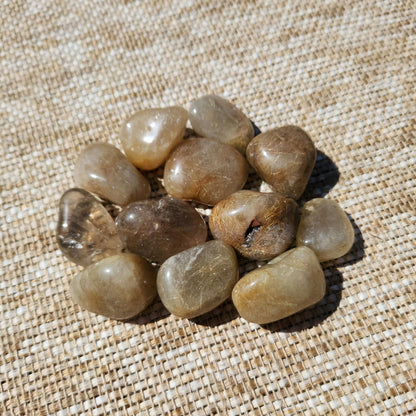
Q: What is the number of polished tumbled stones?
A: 12